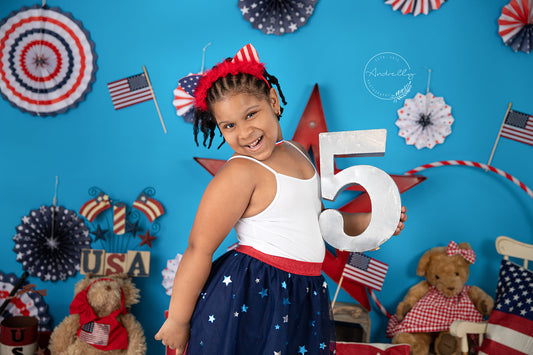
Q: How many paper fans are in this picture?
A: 9